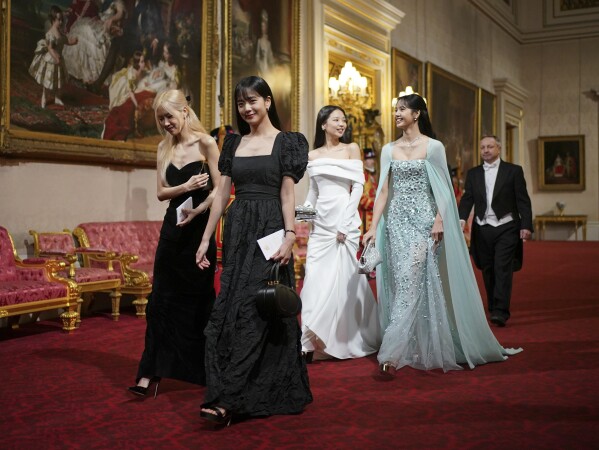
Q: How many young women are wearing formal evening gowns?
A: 4